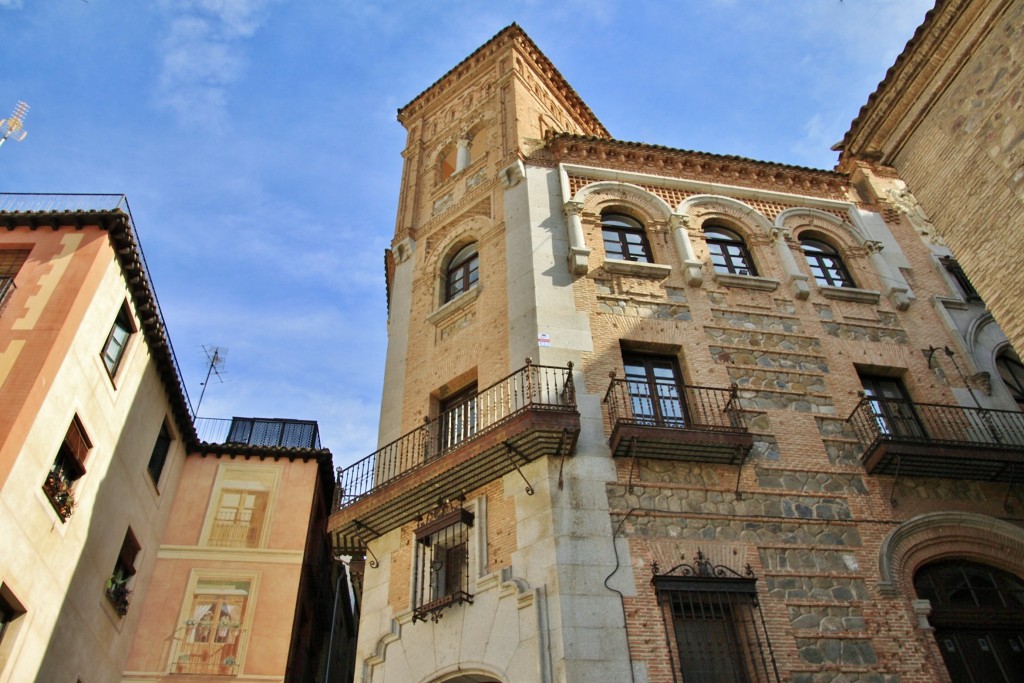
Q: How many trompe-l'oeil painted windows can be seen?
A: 2